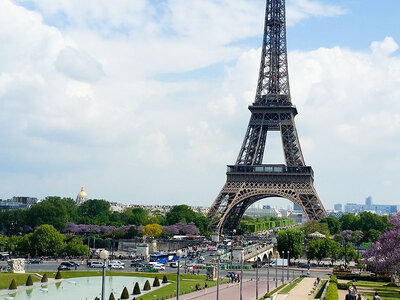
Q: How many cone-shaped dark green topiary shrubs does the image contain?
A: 11